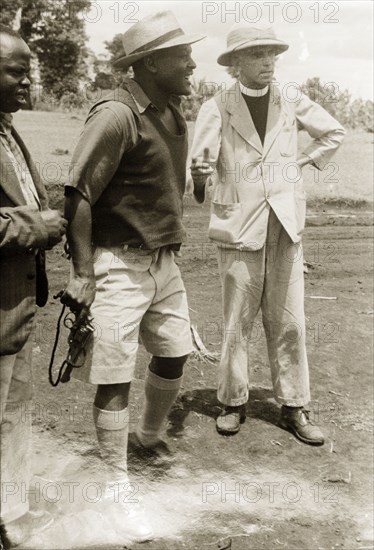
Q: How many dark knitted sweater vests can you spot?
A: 1